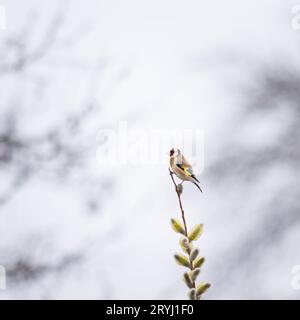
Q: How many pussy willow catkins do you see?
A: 11